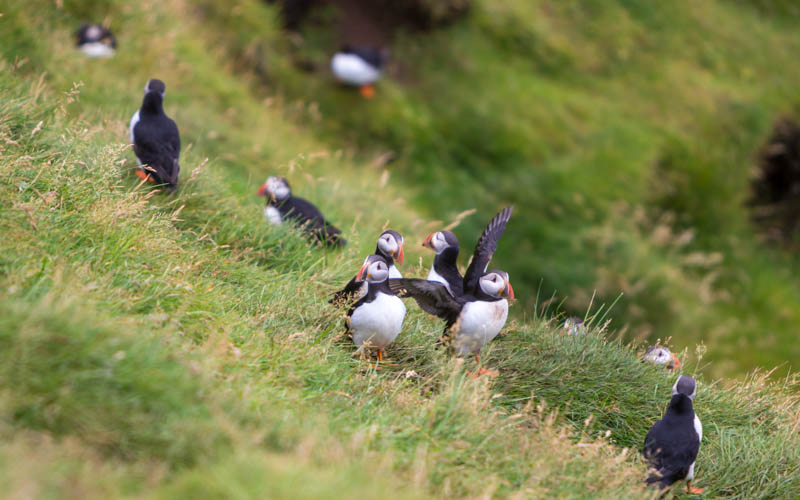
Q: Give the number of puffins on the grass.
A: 11